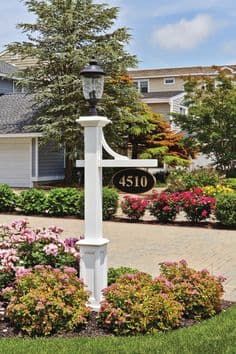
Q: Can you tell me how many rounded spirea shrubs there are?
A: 3